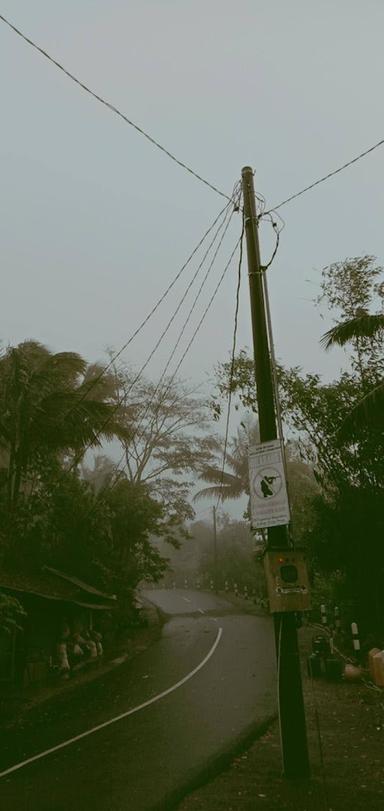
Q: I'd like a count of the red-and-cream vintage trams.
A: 0